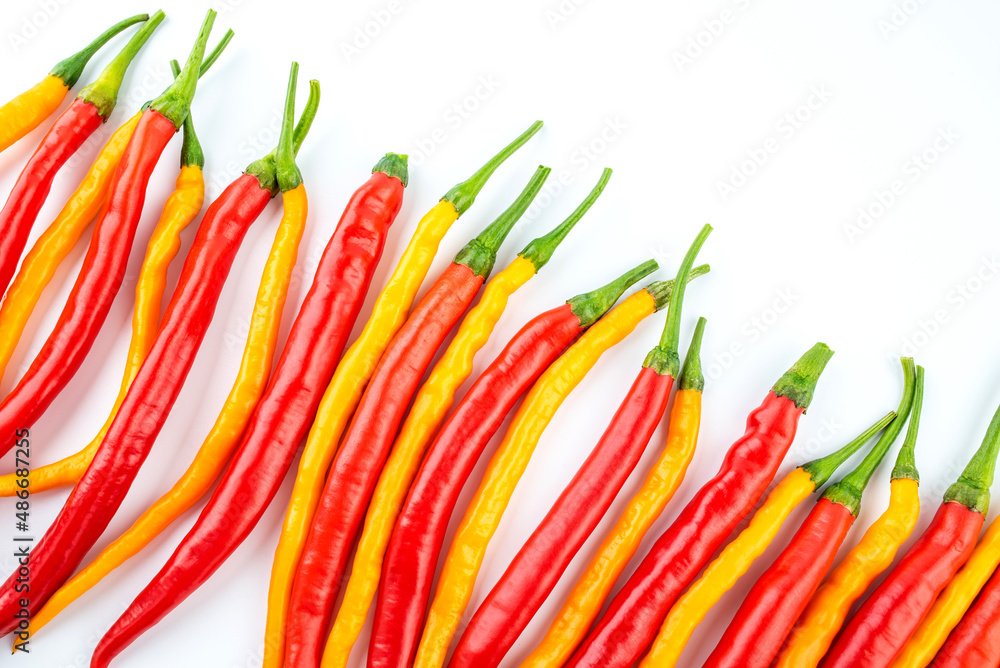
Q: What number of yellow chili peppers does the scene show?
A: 11